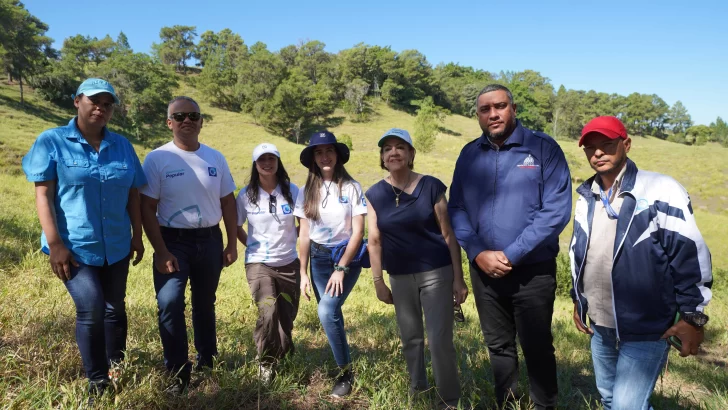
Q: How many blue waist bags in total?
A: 1